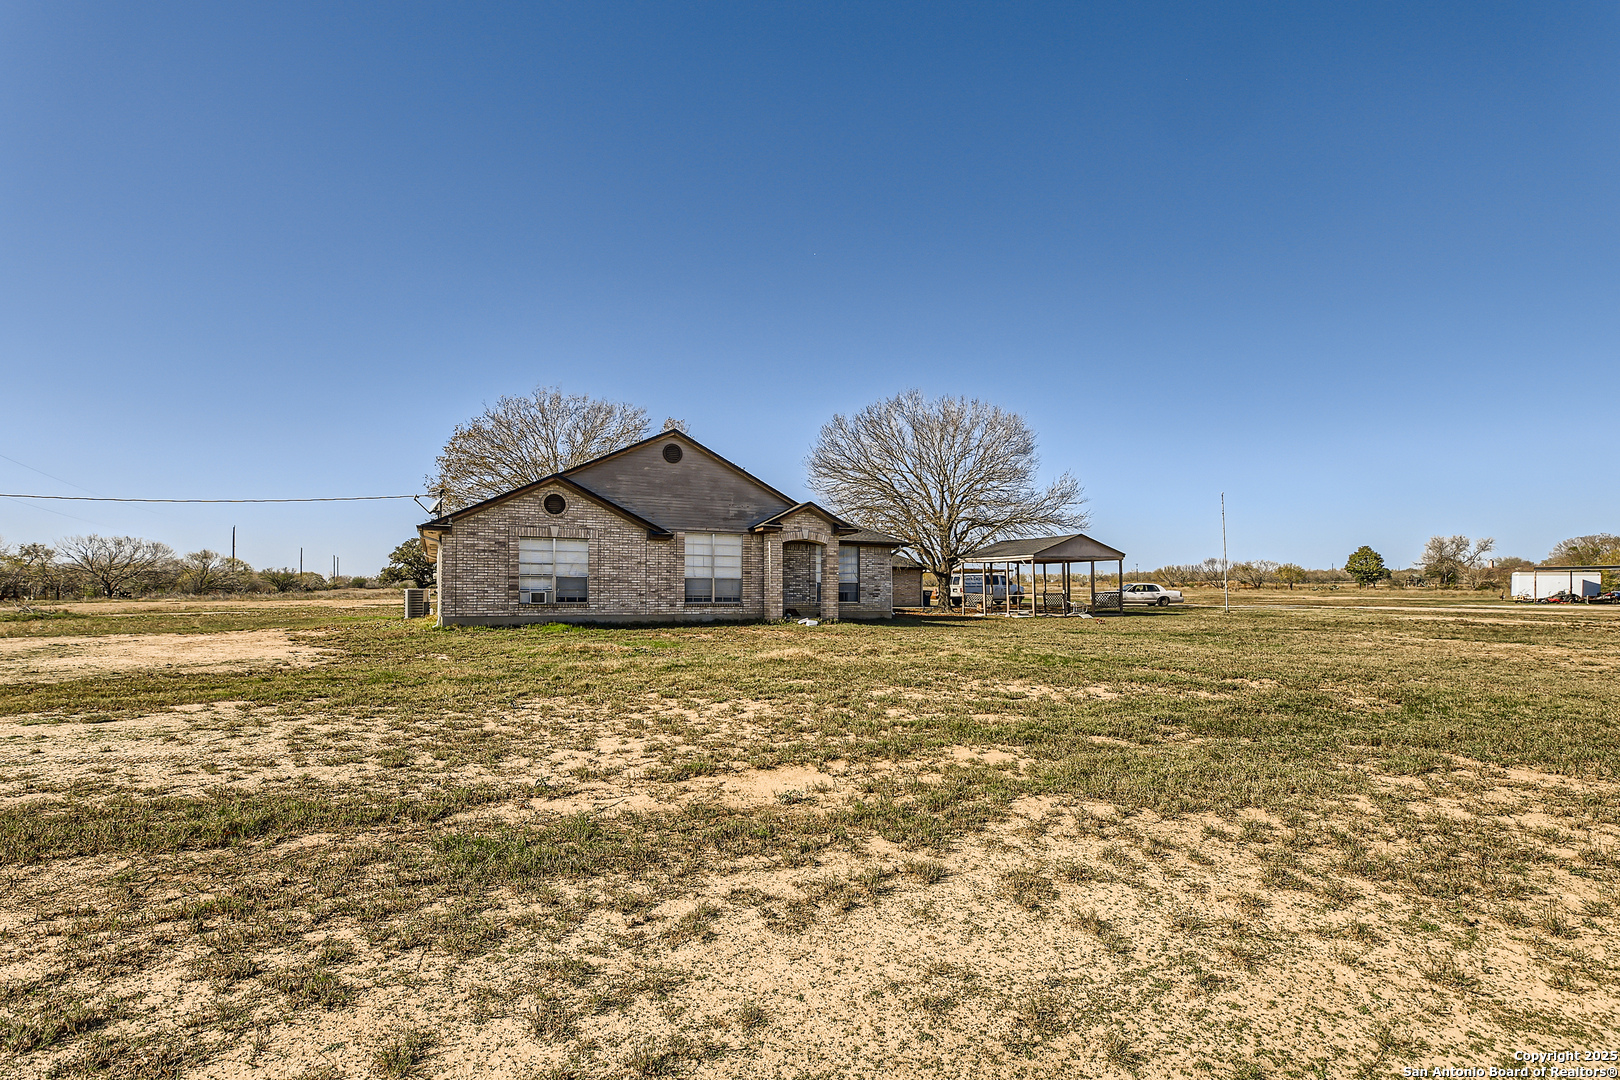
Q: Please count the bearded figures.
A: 0